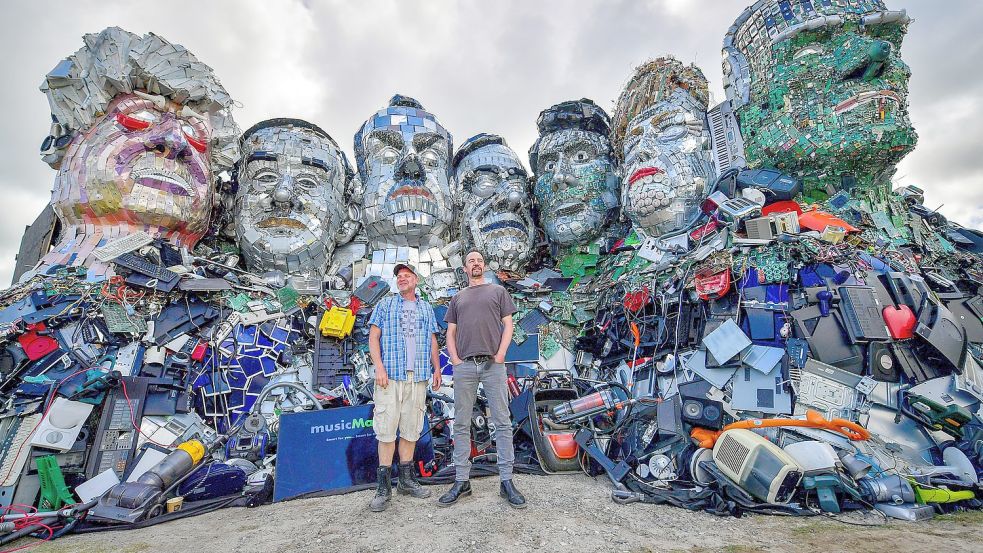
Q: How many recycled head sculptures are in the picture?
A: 7